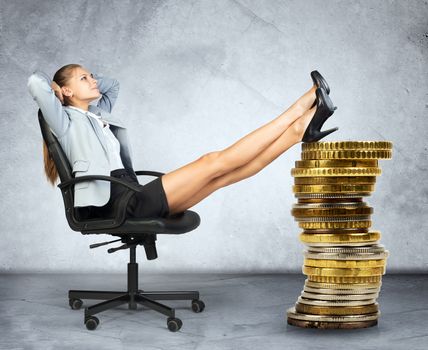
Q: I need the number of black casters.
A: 4